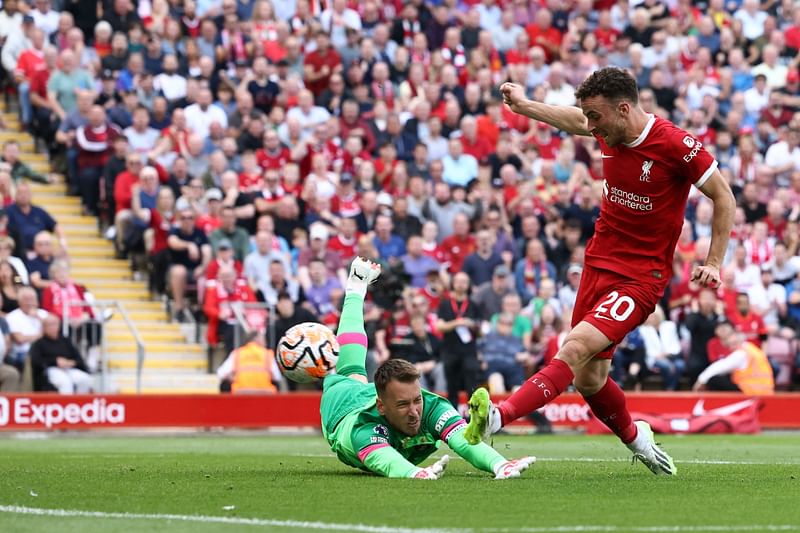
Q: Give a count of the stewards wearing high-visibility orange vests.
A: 2